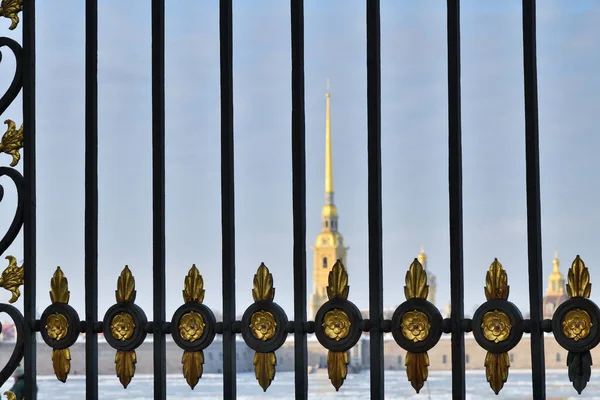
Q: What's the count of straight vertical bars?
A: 8